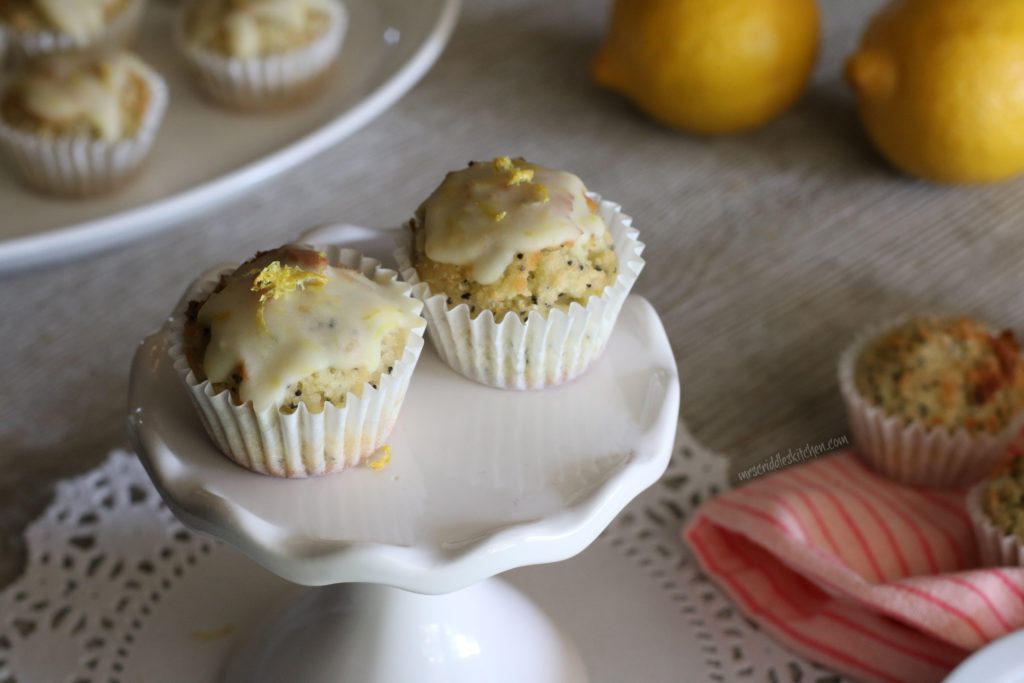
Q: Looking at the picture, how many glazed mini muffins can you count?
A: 5